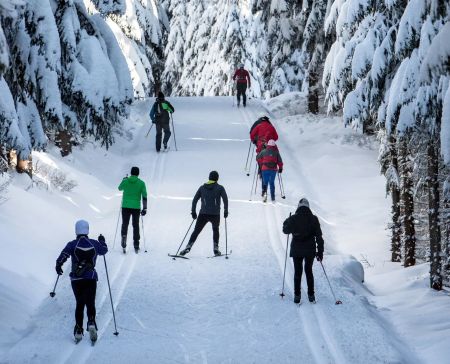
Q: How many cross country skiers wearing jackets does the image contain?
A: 8